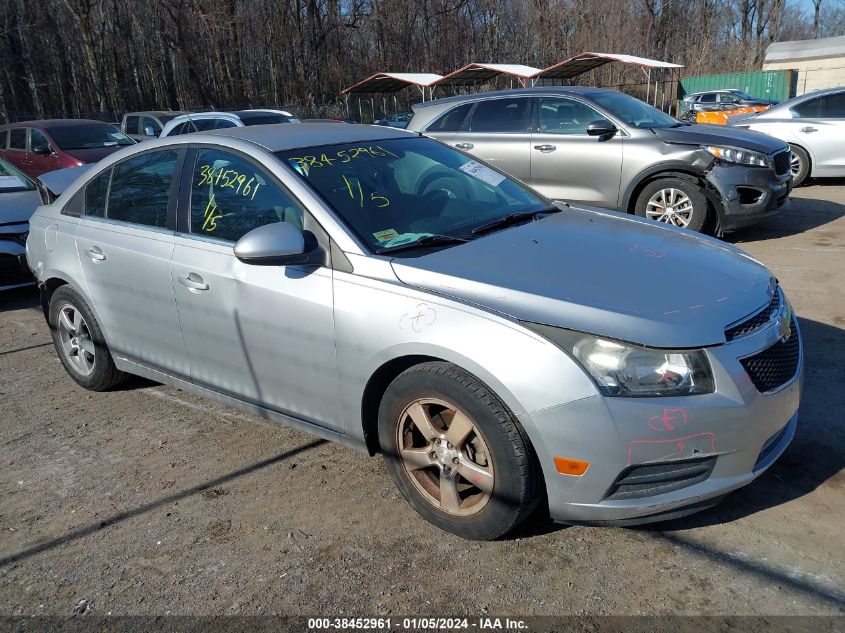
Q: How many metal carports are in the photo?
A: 3